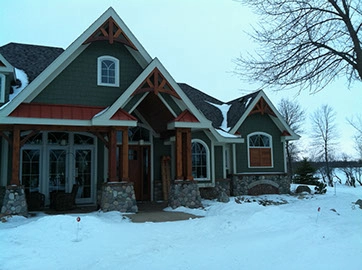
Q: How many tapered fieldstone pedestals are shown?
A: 3